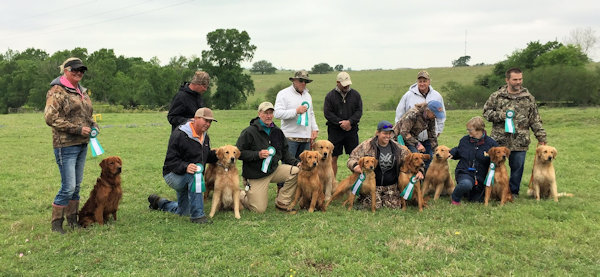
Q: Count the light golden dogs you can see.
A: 4